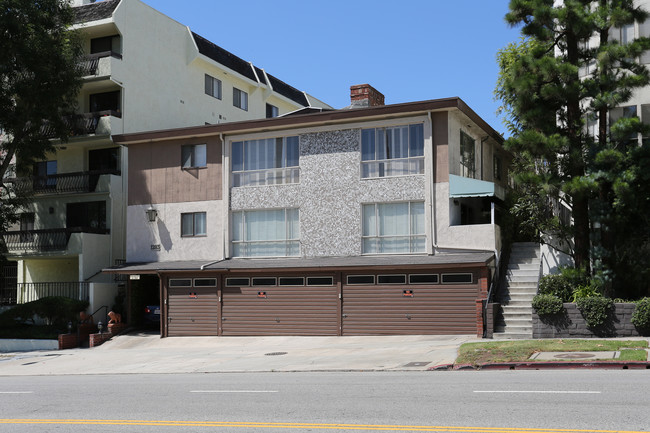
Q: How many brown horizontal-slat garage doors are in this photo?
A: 3